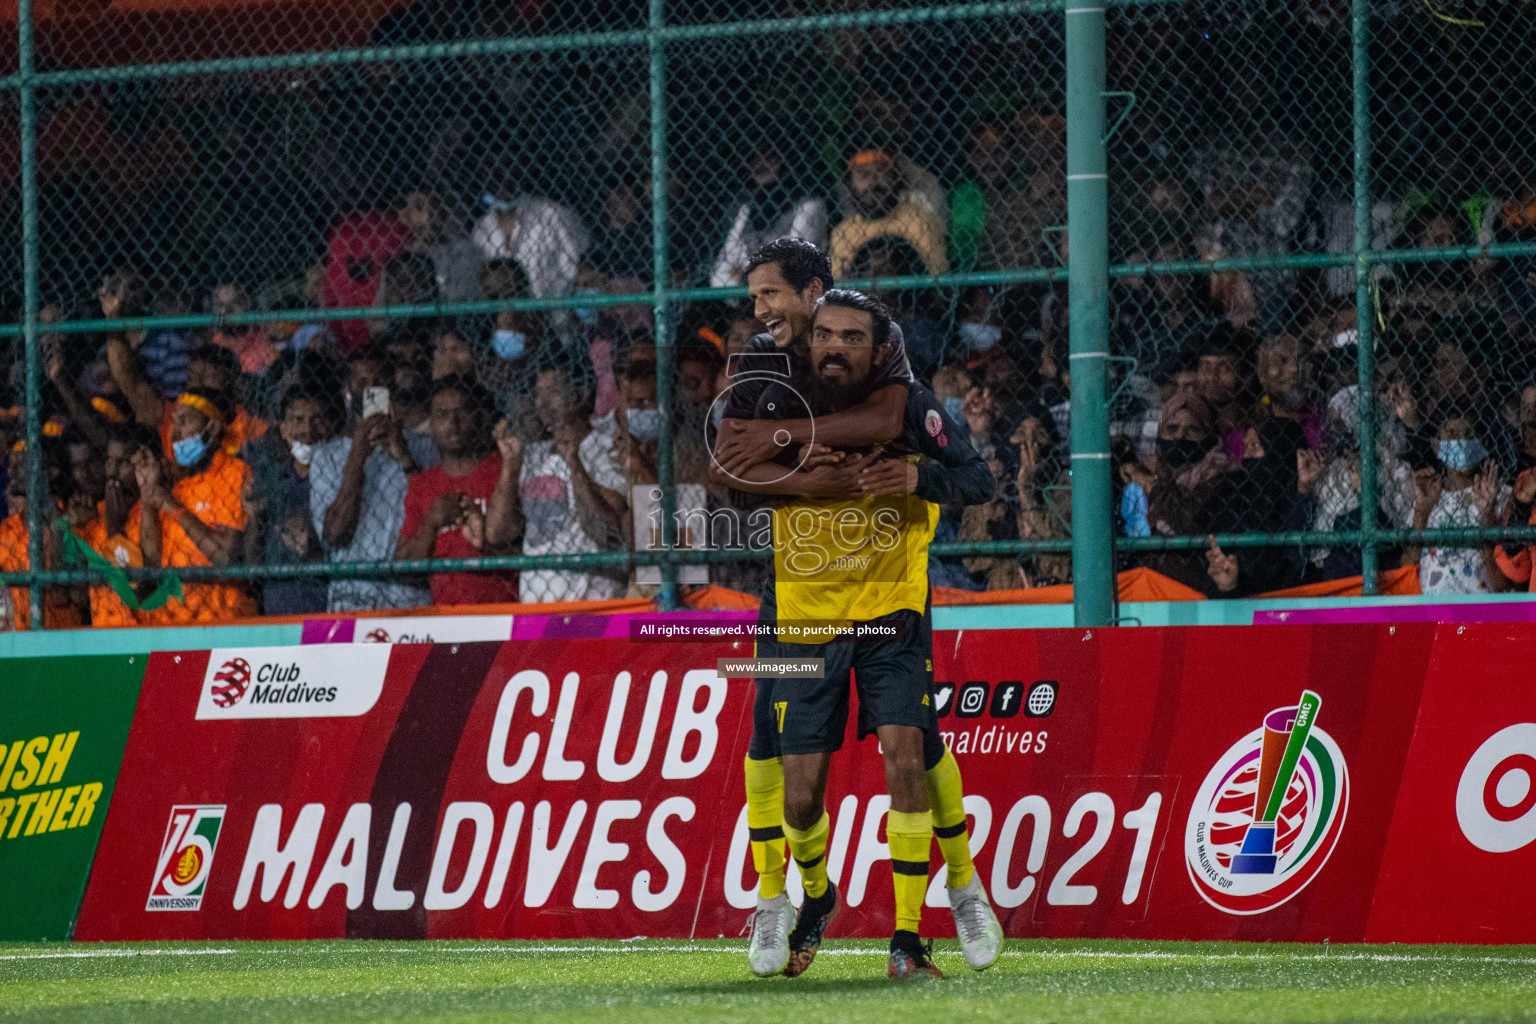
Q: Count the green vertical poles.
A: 4